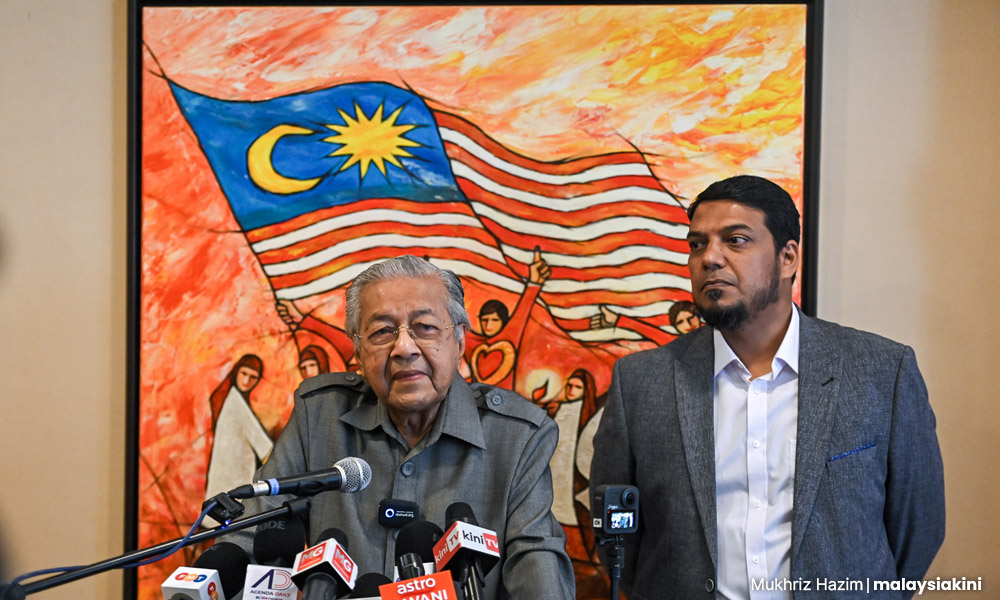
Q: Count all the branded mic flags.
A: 5